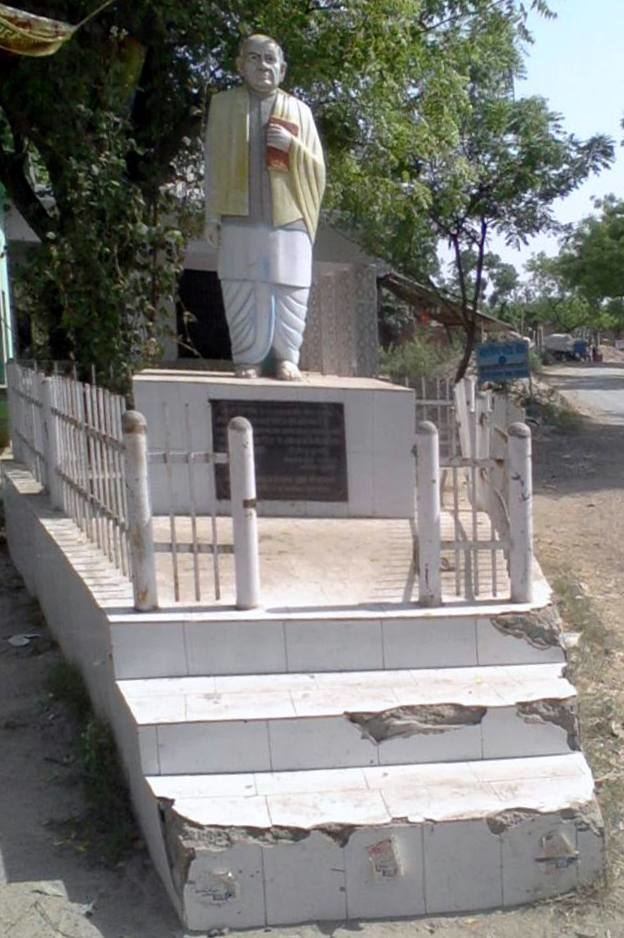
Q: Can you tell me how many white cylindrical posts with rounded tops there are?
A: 4